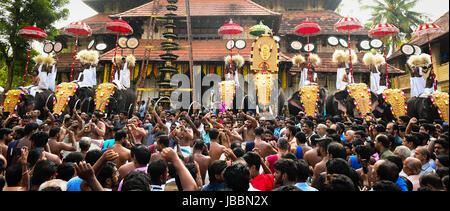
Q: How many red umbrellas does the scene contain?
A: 8